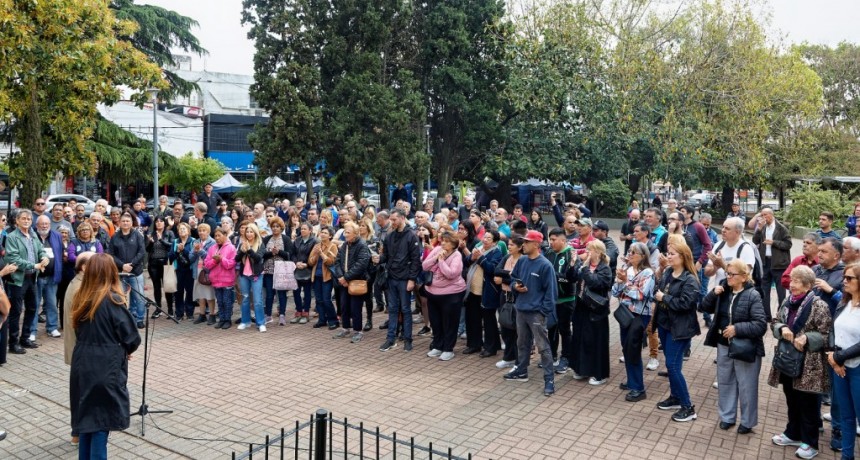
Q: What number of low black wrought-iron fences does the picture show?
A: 1